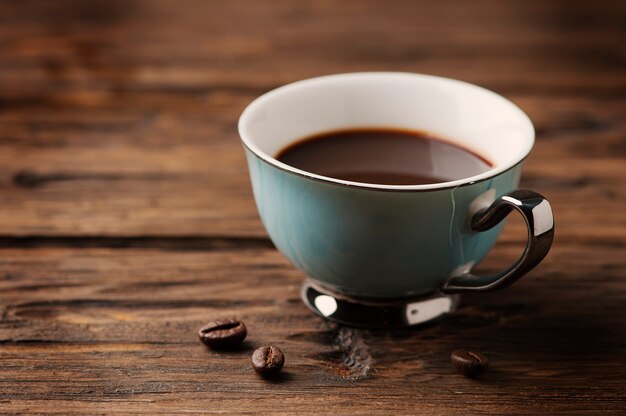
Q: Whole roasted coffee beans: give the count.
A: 3